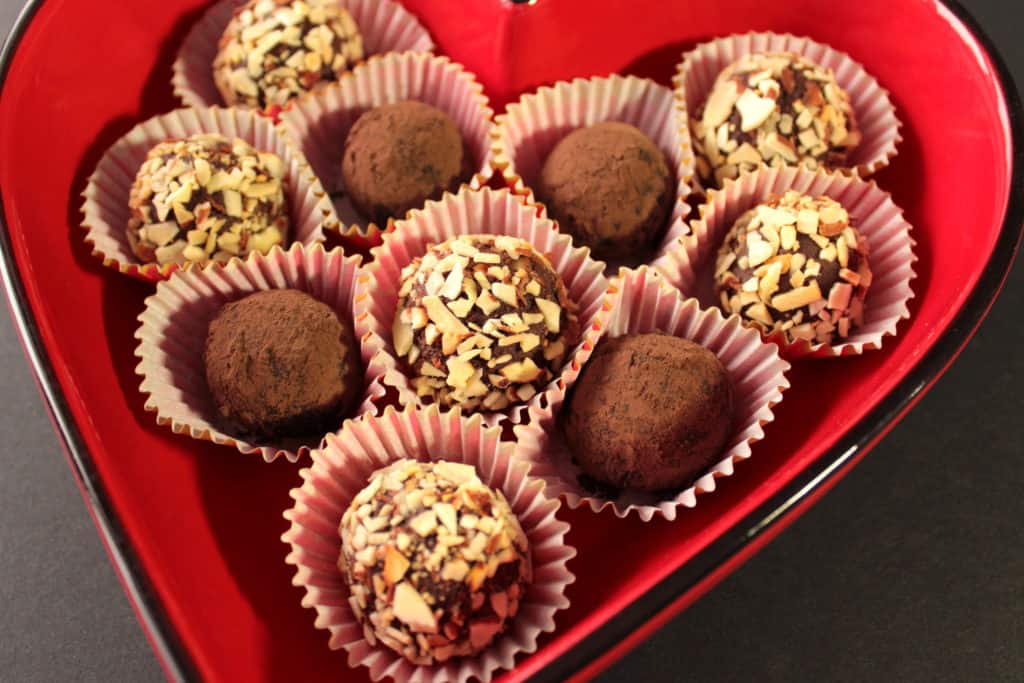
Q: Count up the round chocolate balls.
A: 10